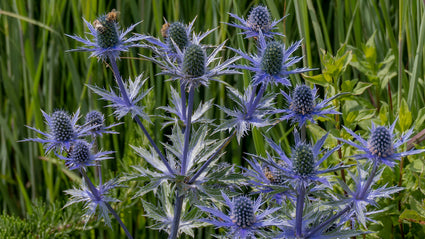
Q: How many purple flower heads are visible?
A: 13